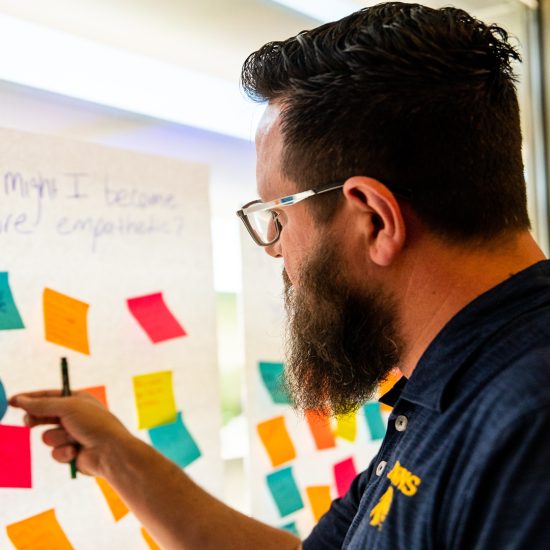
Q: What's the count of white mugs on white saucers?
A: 0